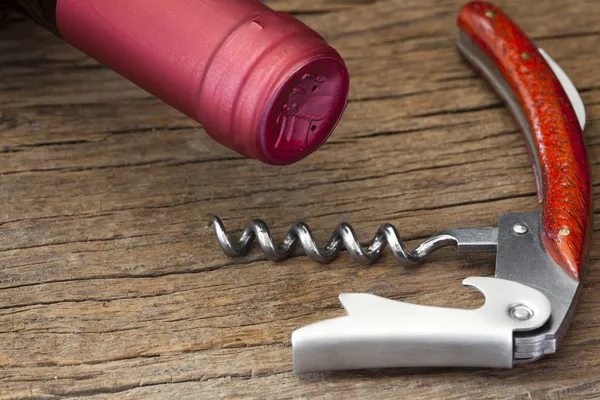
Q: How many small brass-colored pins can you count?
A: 3